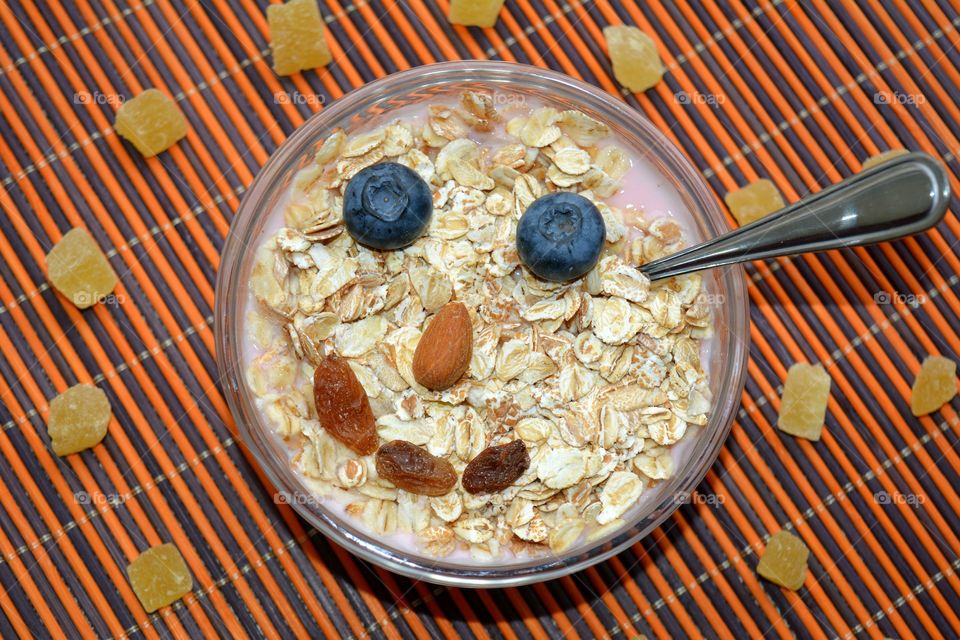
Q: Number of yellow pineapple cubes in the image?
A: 12